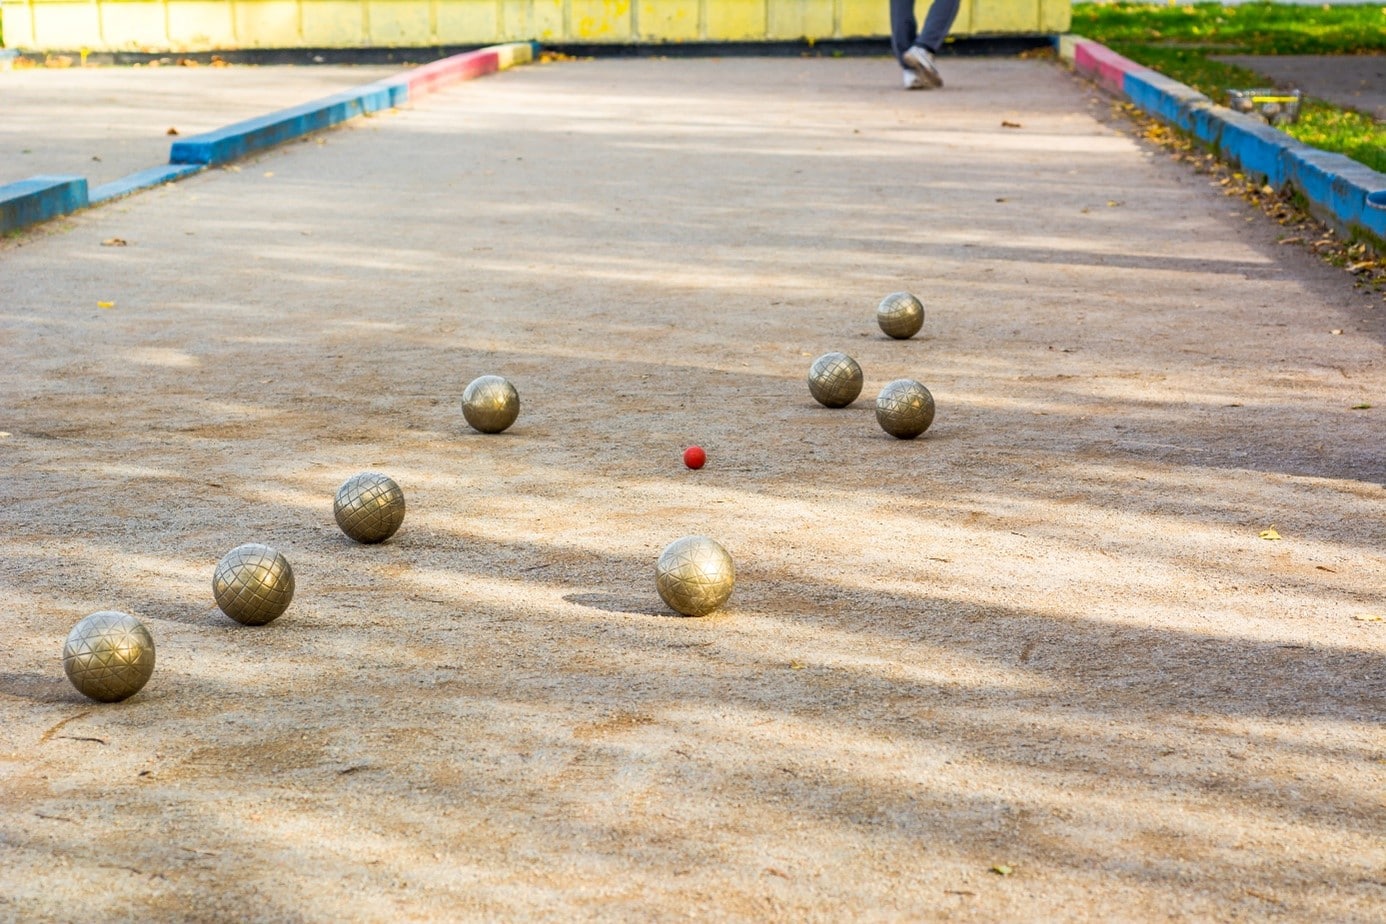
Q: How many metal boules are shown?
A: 8